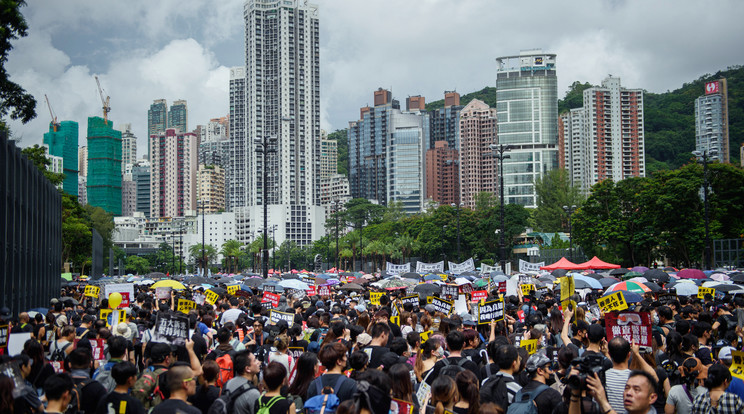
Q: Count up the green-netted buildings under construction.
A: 2